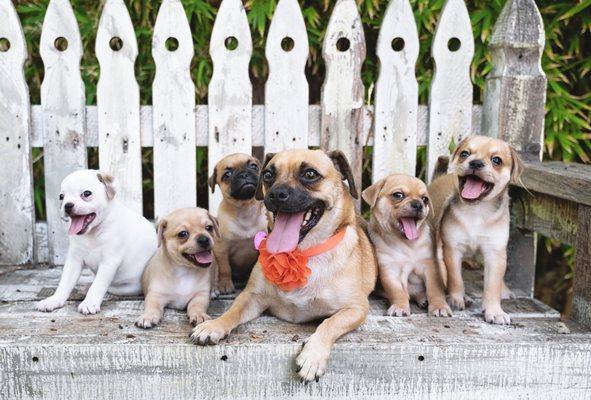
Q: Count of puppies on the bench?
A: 5